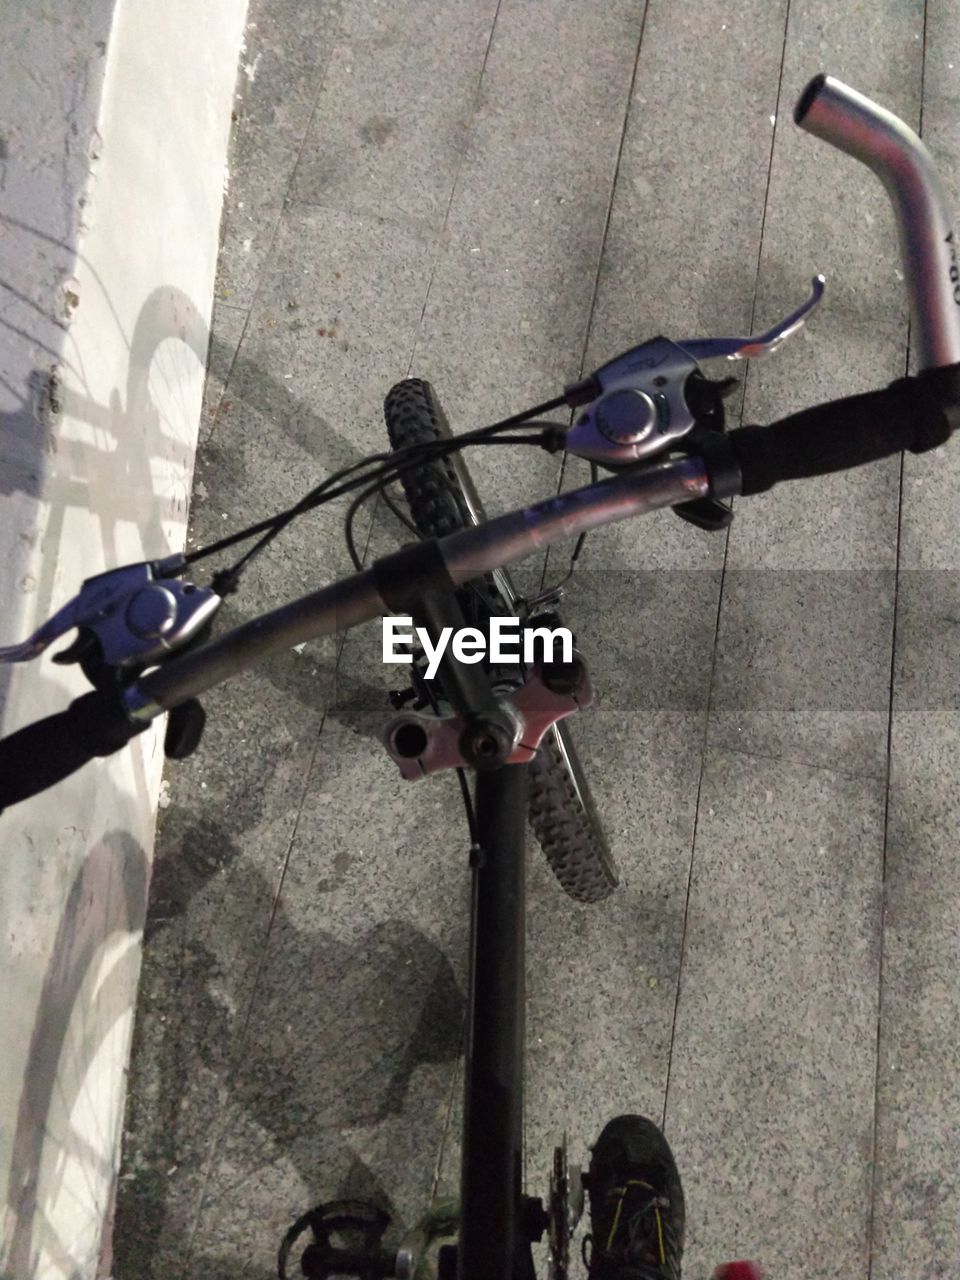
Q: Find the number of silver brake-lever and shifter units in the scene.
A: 2